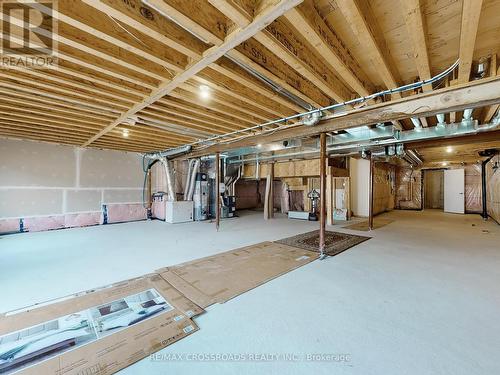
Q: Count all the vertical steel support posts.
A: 3